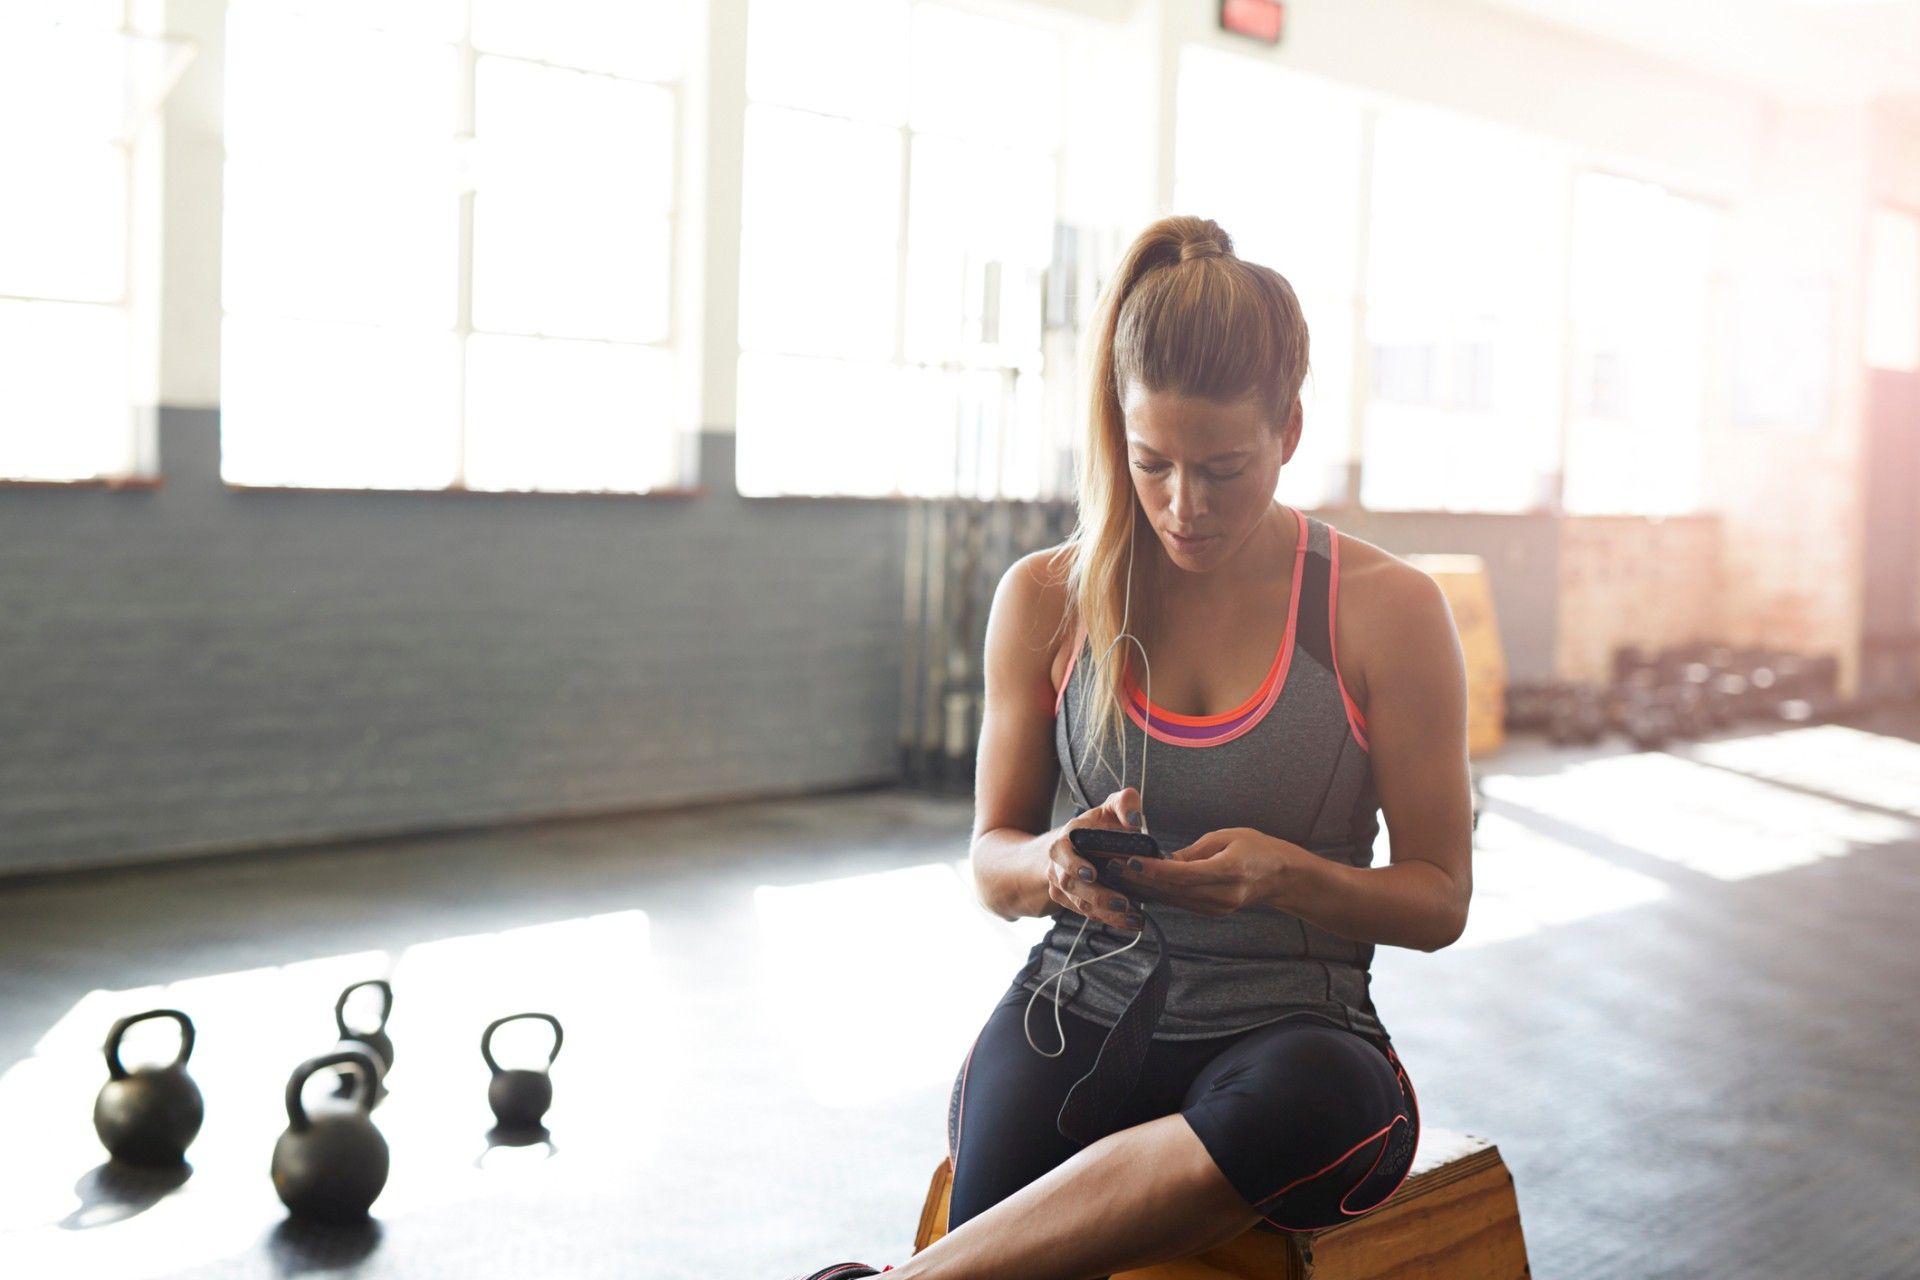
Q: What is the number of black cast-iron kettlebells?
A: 4